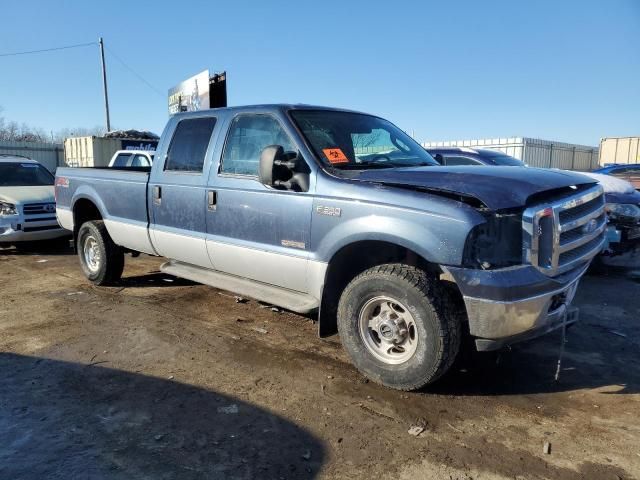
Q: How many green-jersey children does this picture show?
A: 0